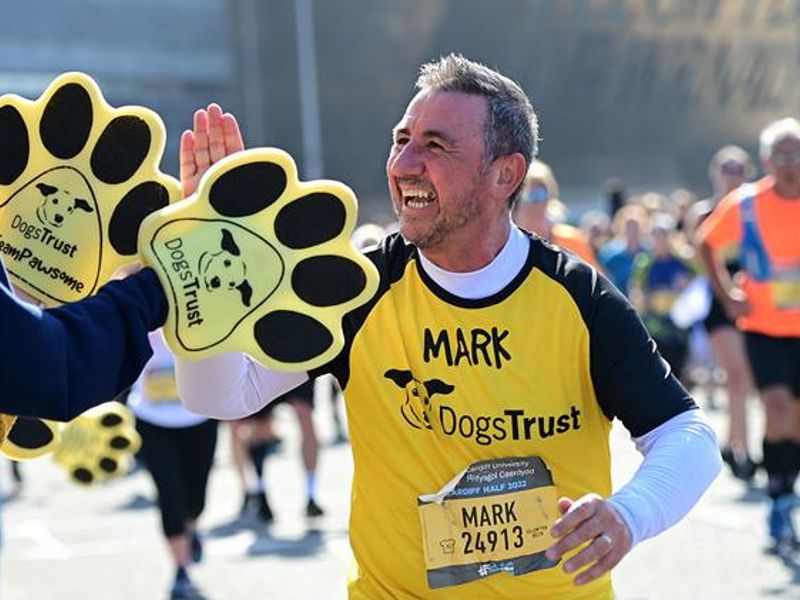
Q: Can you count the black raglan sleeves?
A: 2